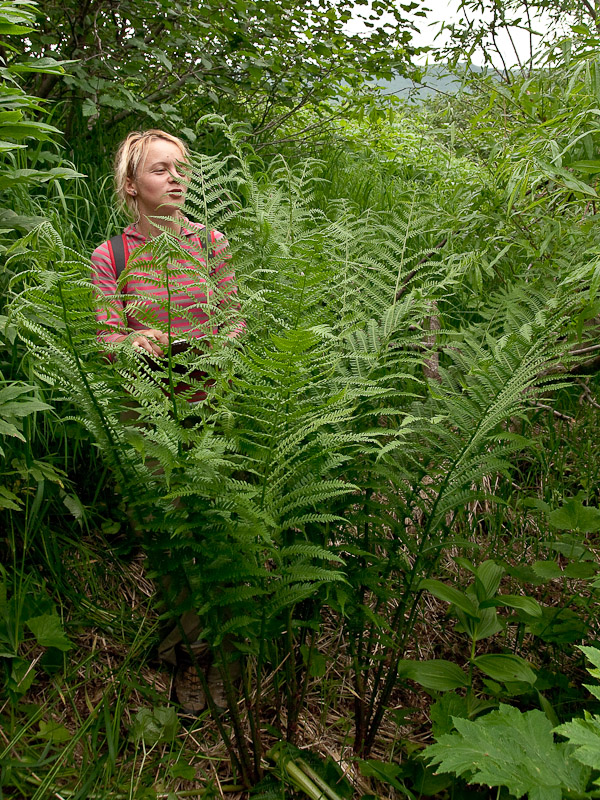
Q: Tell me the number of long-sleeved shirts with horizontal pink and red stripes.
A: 1